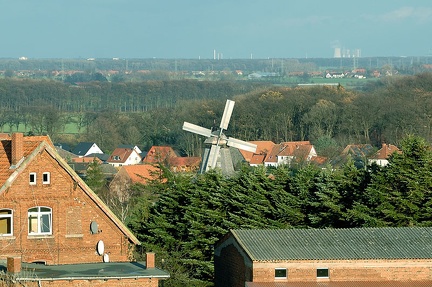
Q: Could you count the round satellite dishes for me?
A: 3